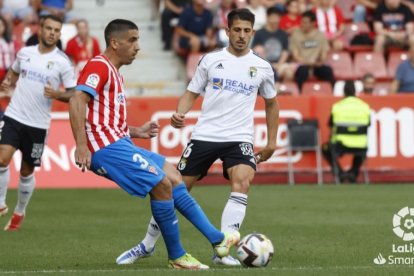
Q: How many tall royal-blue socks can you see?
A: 2